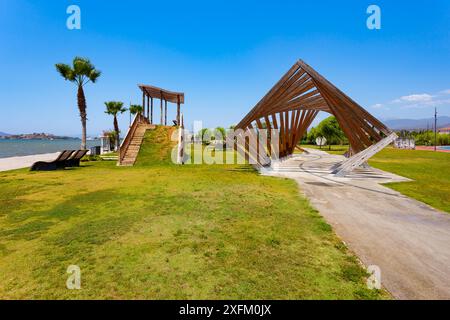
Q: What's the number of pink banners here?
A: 0